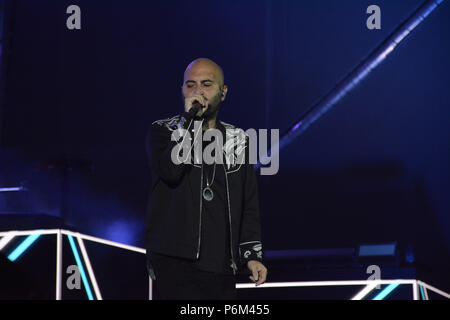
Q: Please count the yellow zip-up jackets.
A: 0